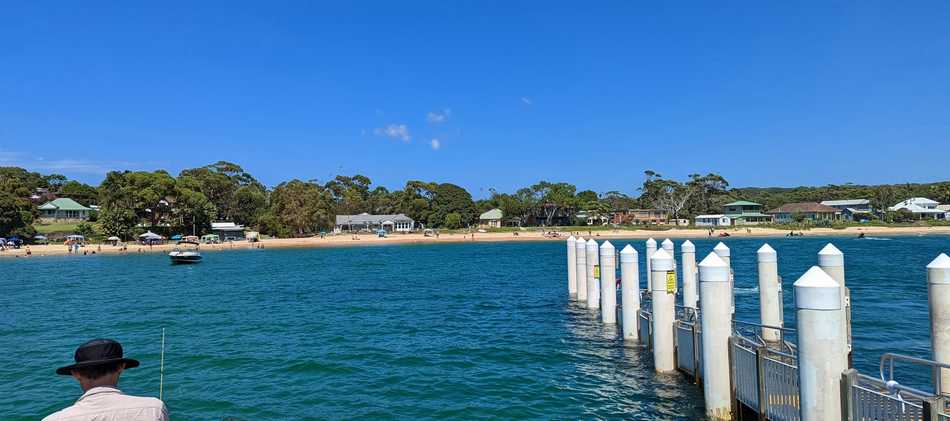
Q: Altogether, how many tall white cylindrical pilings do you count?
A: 15